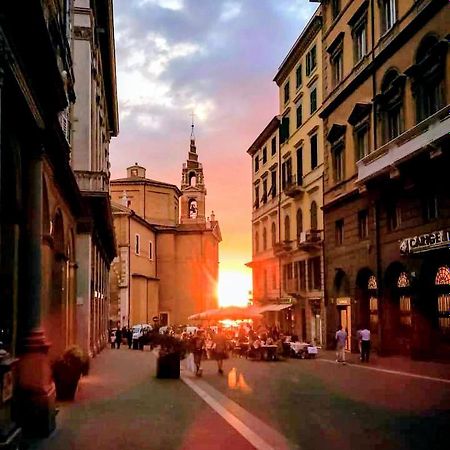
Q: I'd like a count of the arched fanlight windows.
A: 3